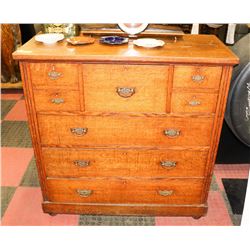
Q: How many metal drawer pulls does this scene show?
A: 11